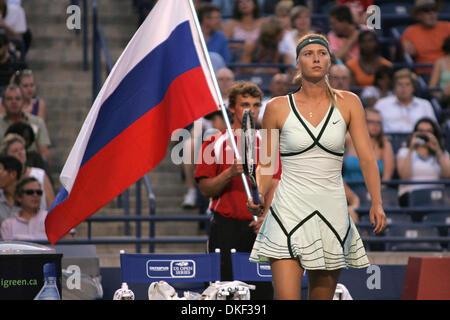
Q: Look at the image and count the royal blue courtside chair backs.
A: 2